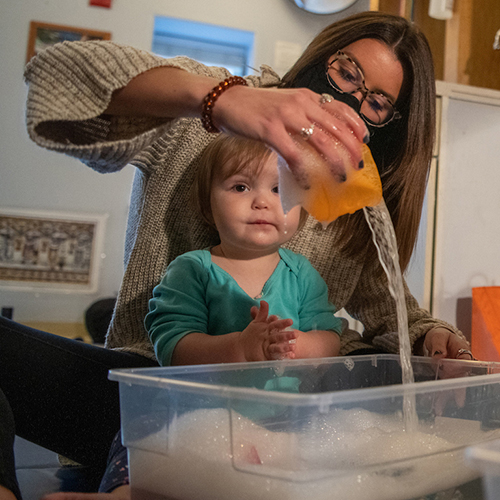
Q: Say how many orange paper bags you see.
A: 1